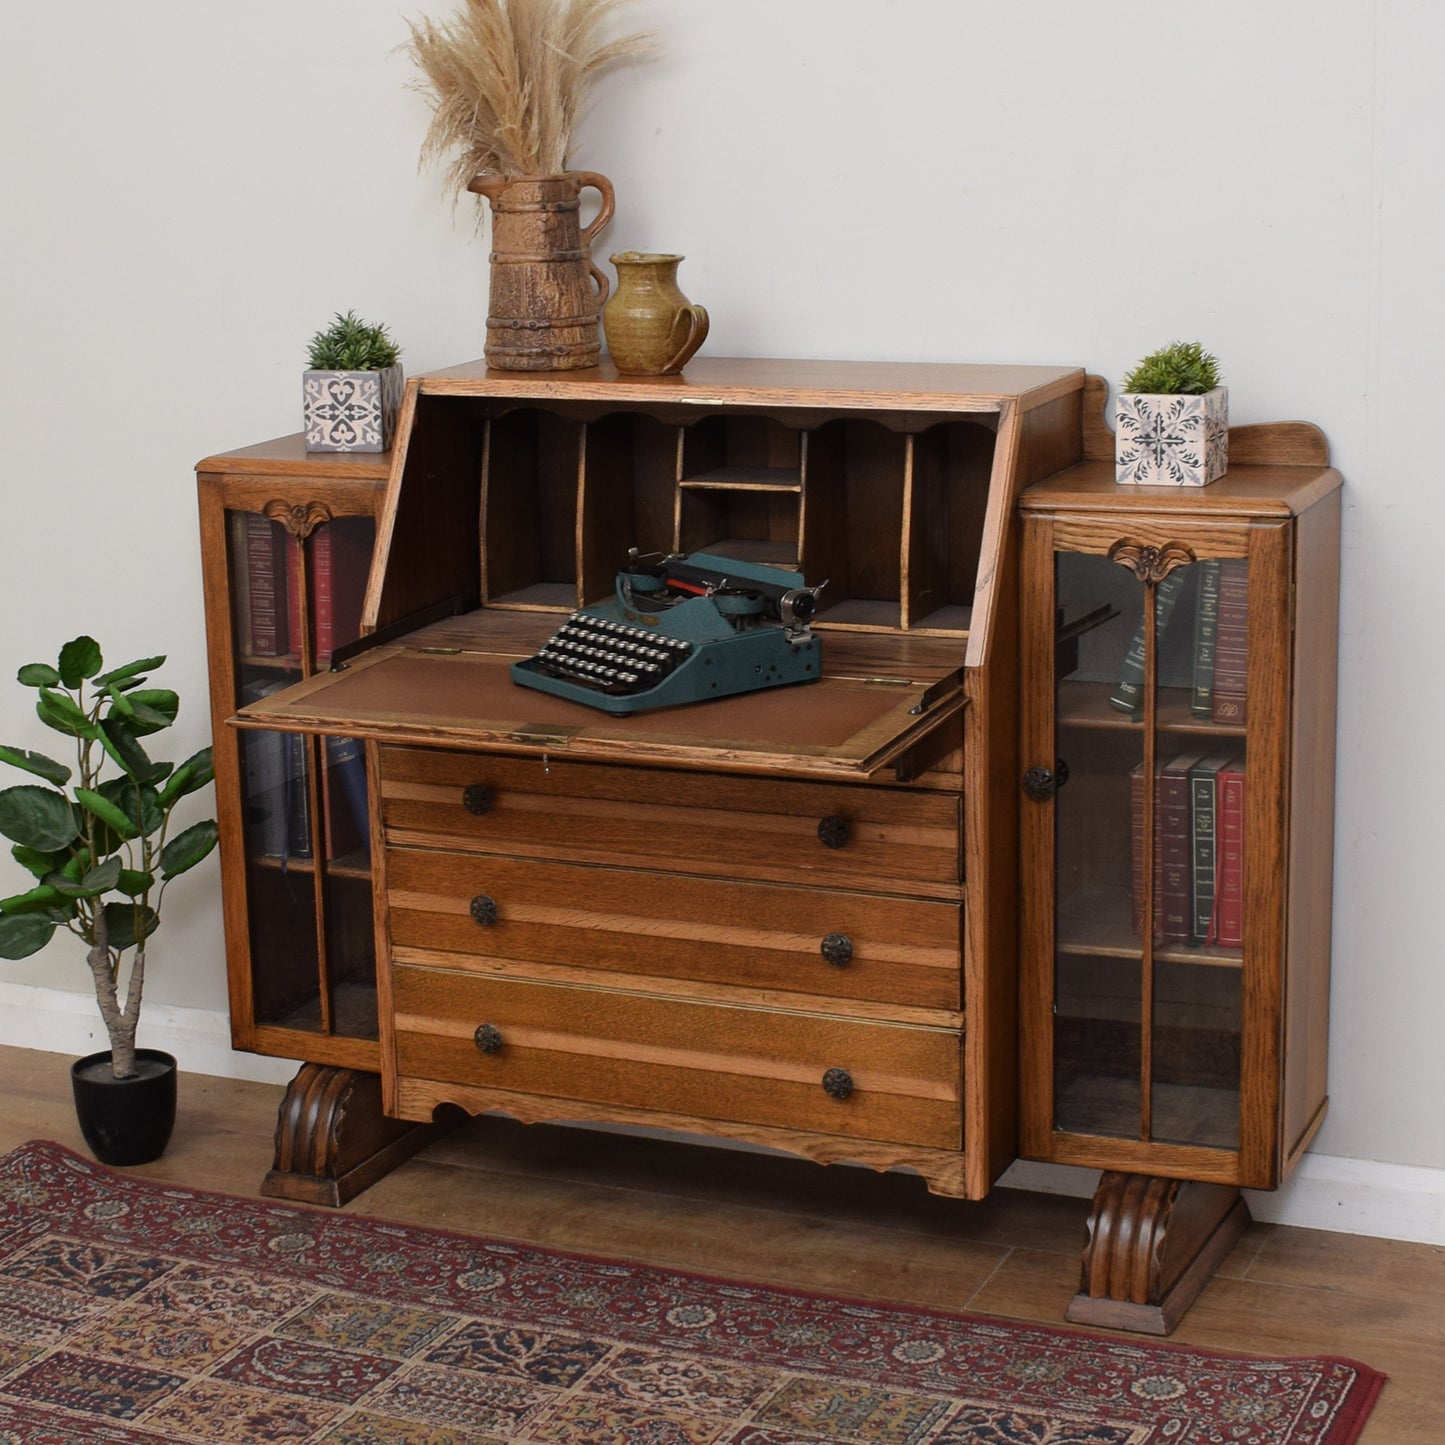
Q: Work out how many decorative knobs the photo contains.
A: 7